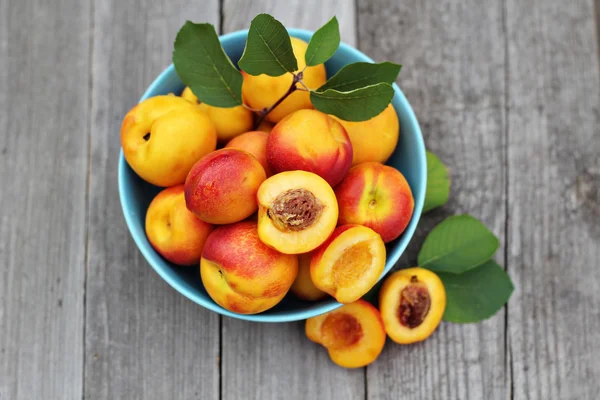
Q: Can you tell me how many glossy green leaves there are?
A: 8